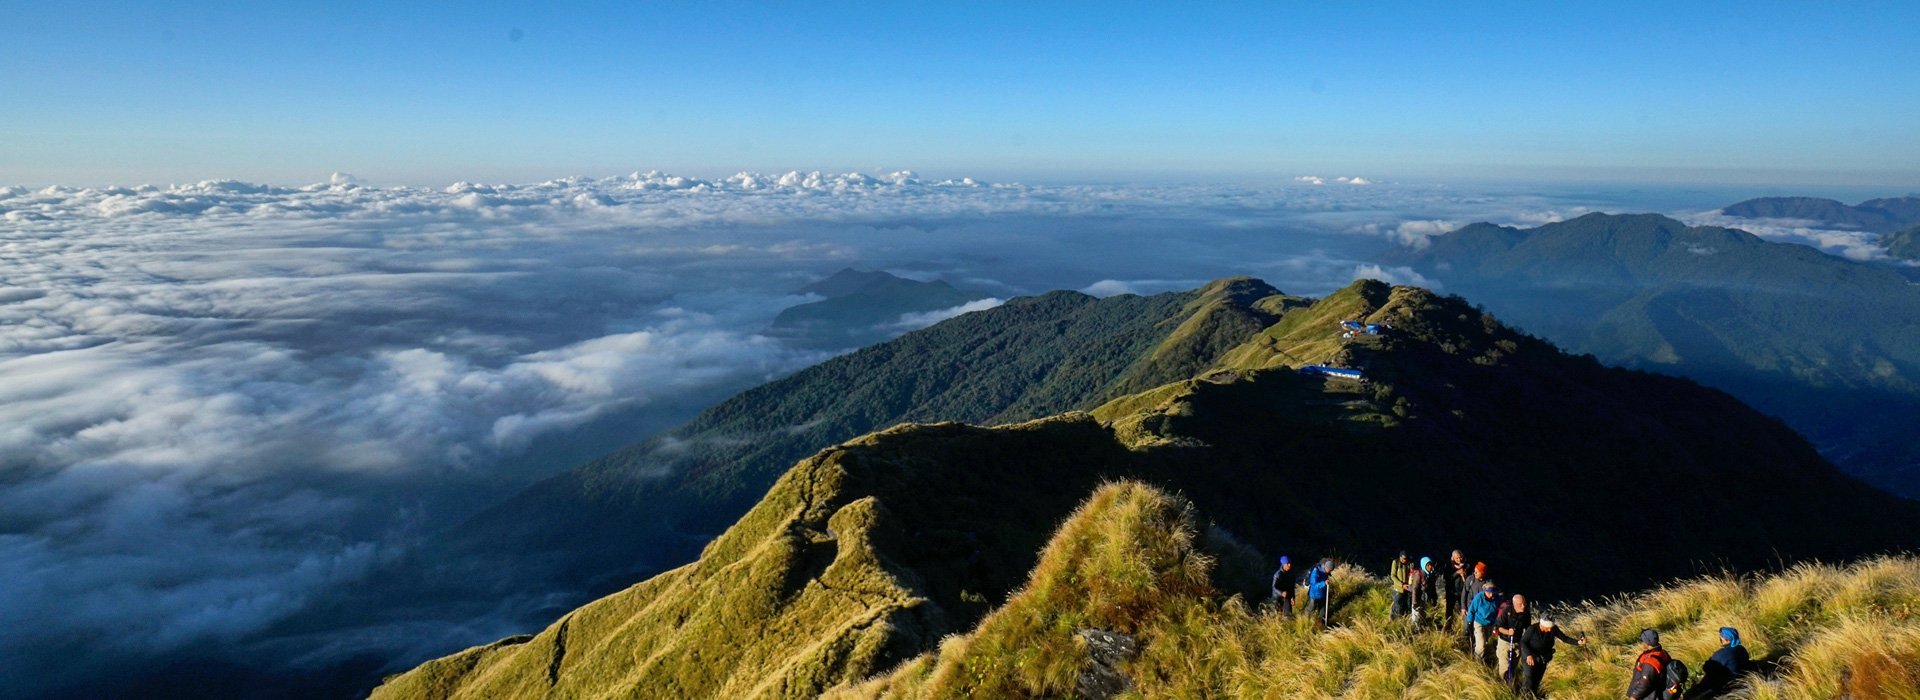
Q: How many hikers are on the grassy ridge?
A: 11